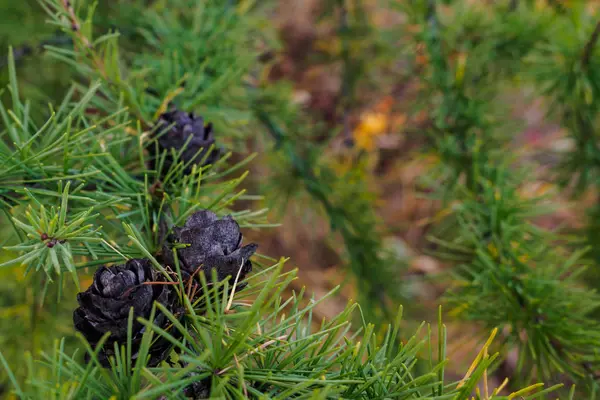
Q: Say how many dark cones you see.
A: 3